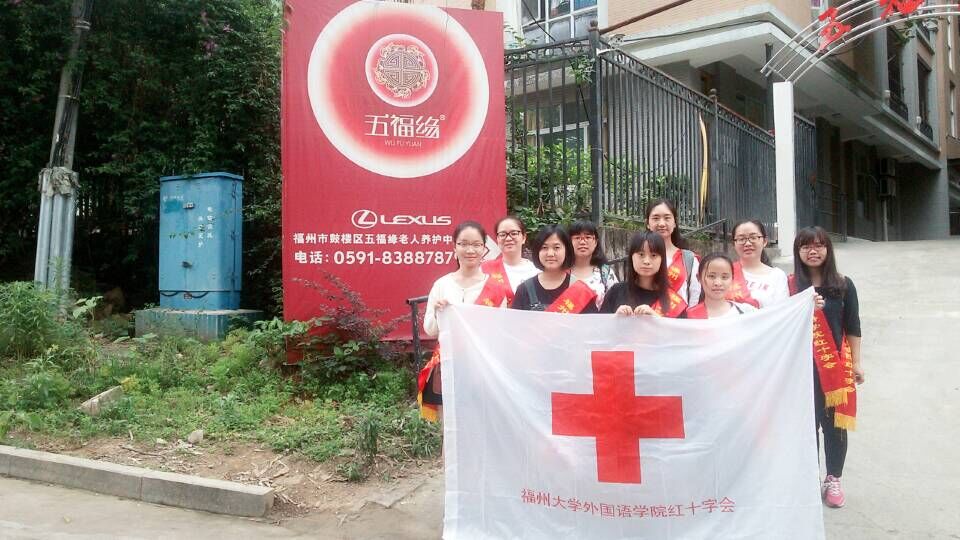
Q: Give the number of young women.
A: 9